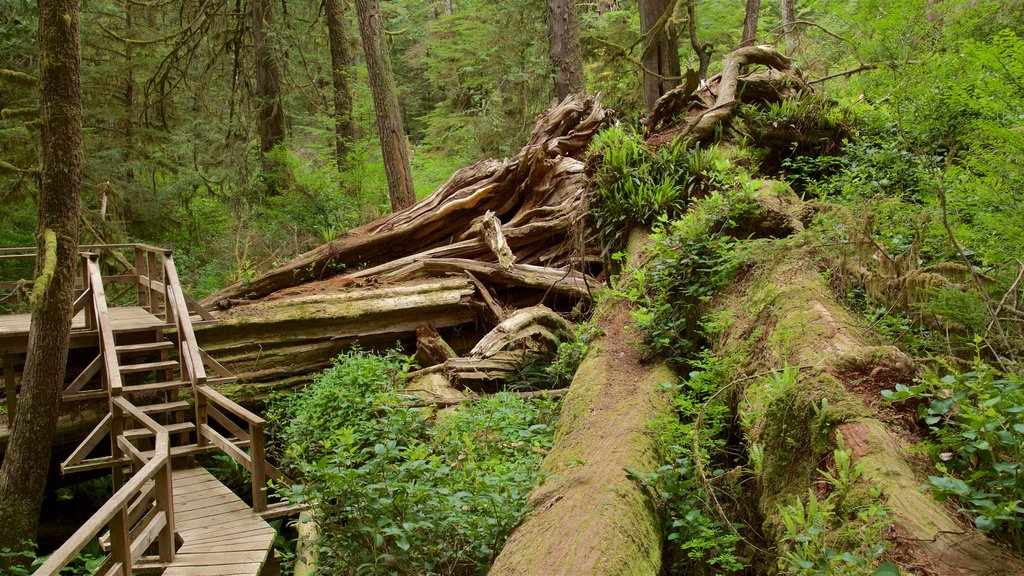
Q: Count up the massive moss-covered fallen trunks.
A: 2